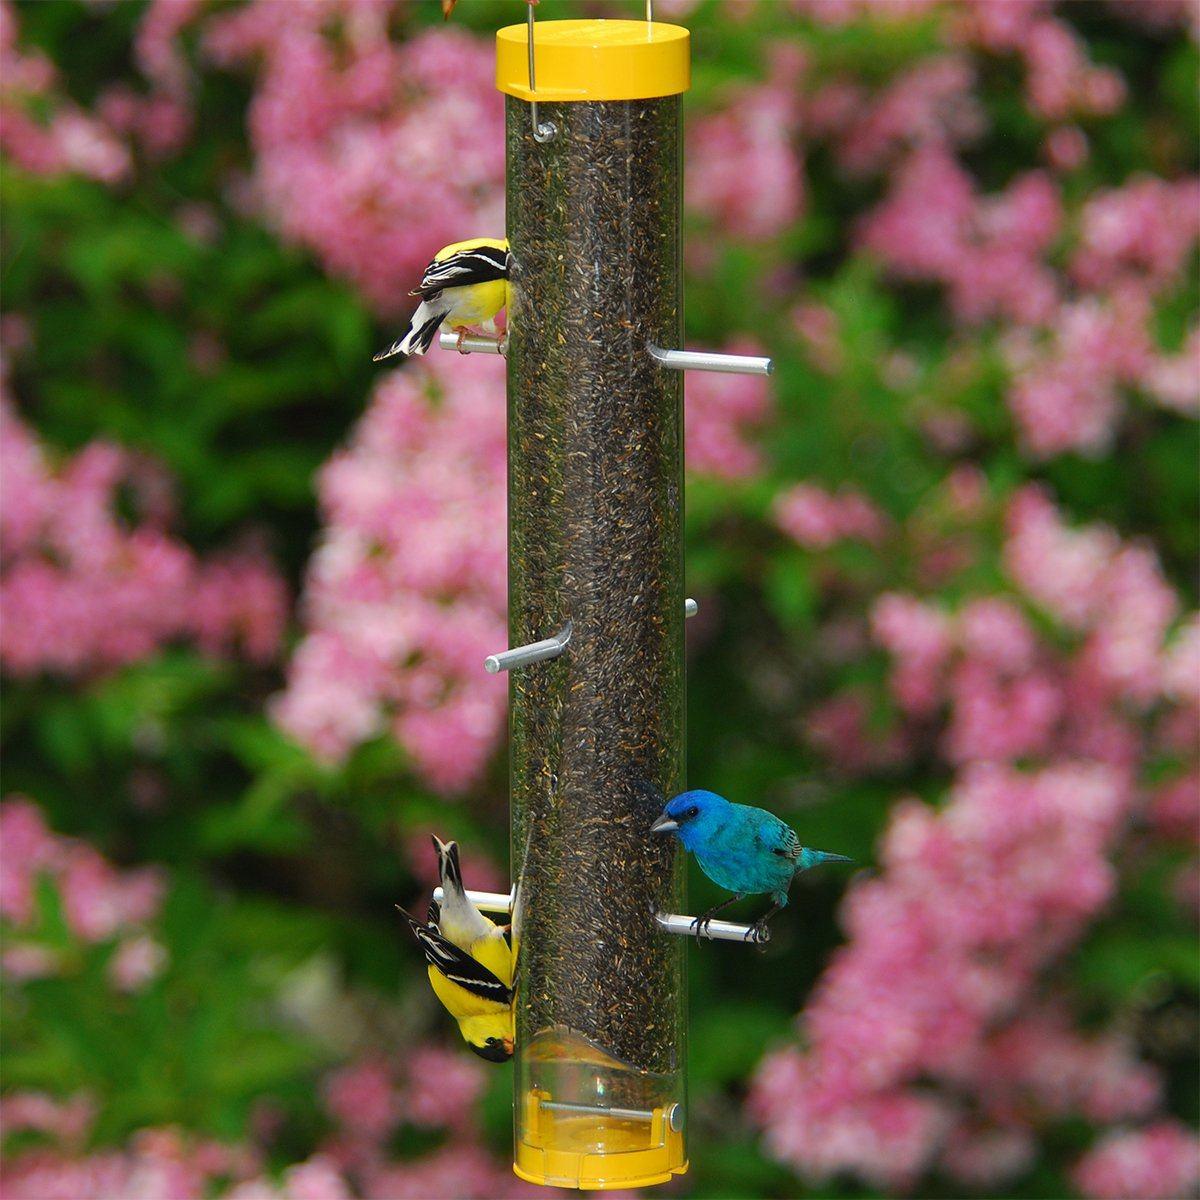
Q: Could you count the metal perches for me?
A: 6